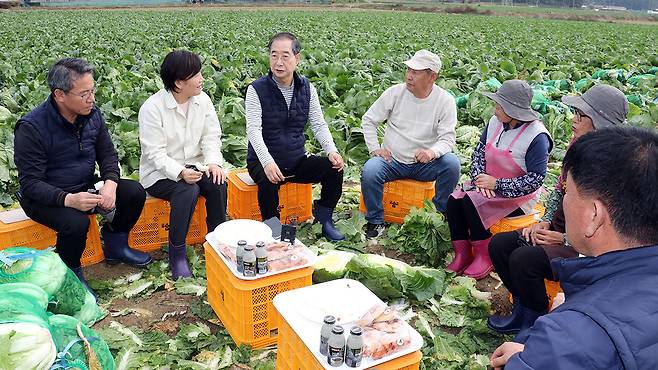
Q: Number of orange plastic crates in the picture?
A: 8